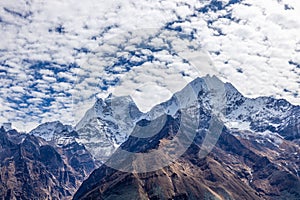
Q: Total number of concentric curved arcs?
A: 3